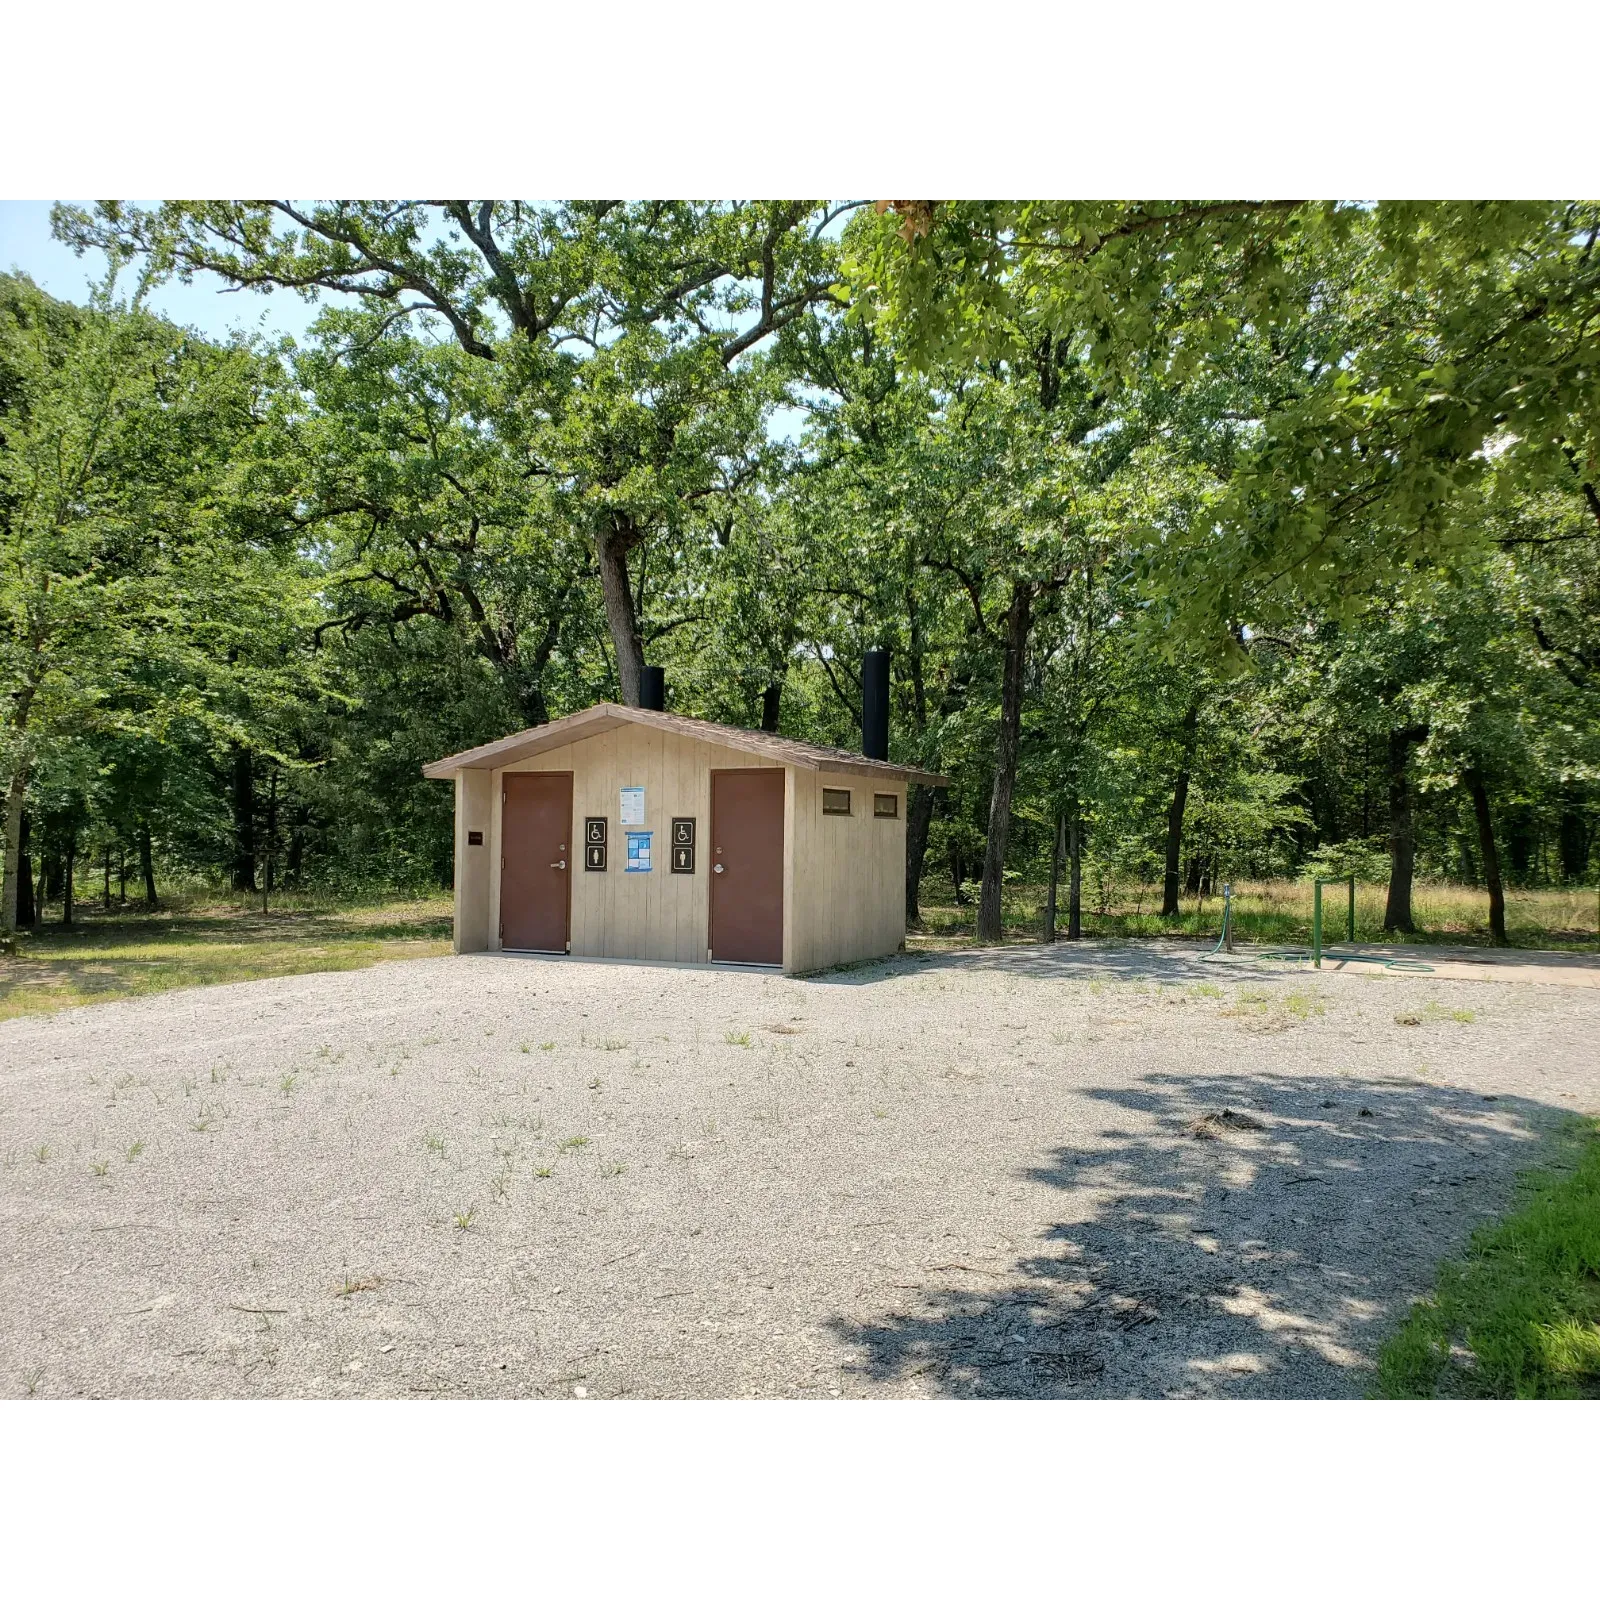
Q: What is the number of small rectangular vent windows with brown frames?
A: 2